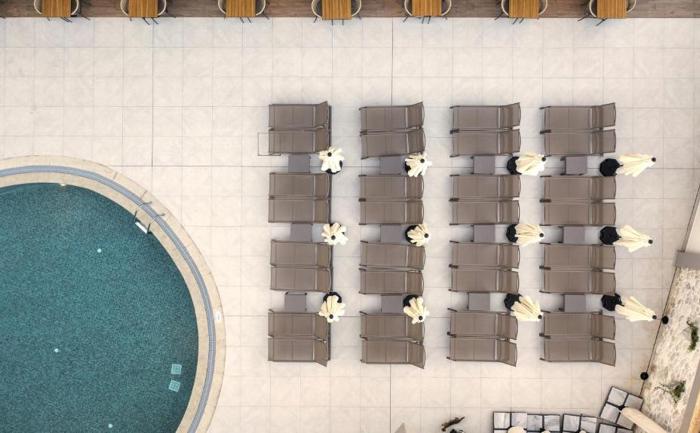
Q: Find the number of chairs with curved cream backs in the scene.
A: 14